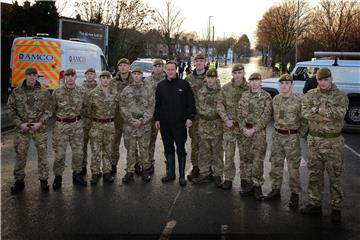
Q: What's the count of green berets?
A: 13